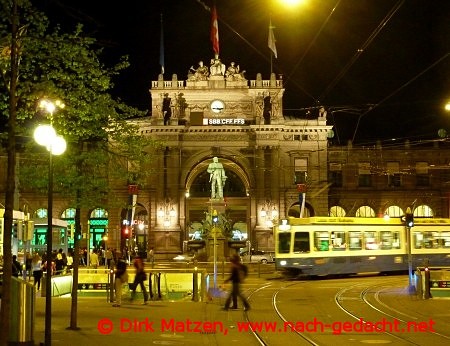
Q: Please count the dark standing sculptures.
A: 2